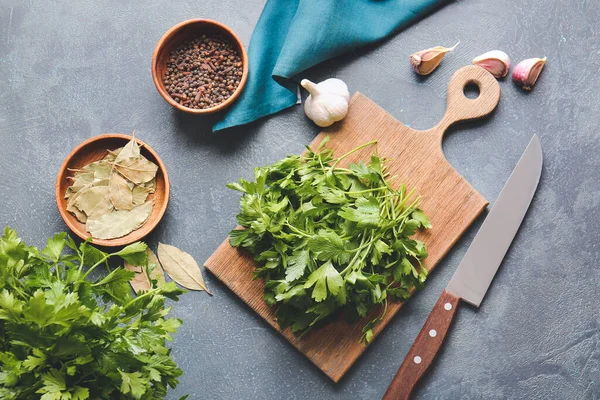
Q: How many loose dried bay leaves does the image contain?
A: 2